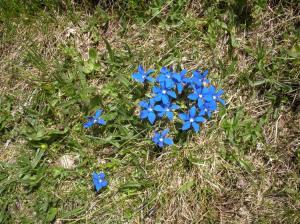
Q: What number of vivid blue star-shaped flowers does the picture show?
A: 14